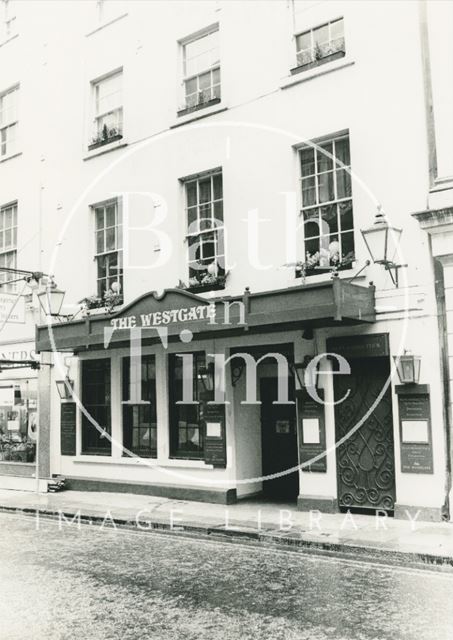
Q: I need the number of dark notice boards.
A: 4